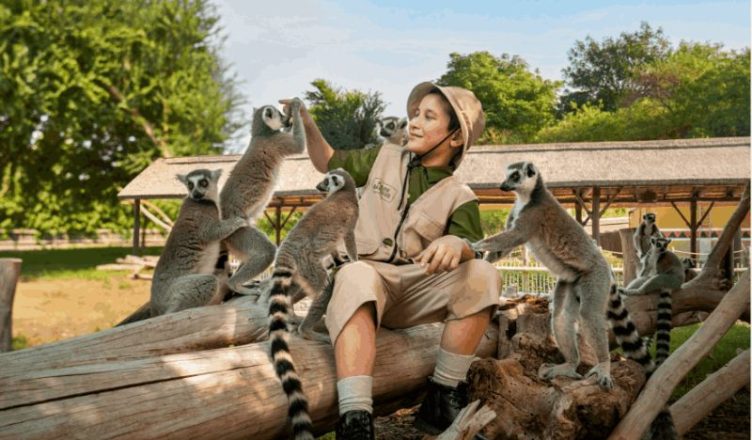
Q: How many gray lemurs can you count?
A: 7